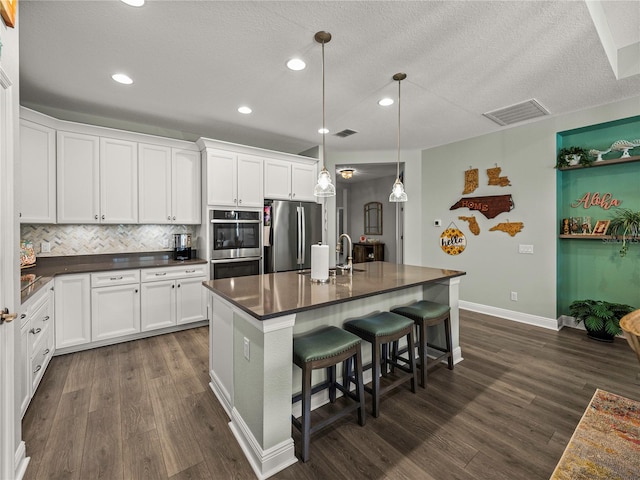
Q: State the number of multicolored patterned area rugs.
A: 1